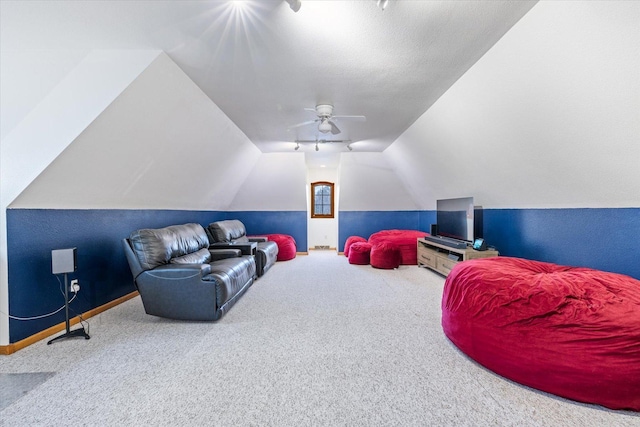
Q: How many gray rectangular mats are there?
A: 1